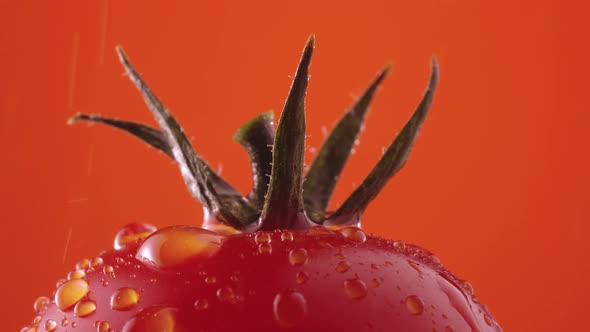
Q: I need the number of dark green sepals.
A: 5